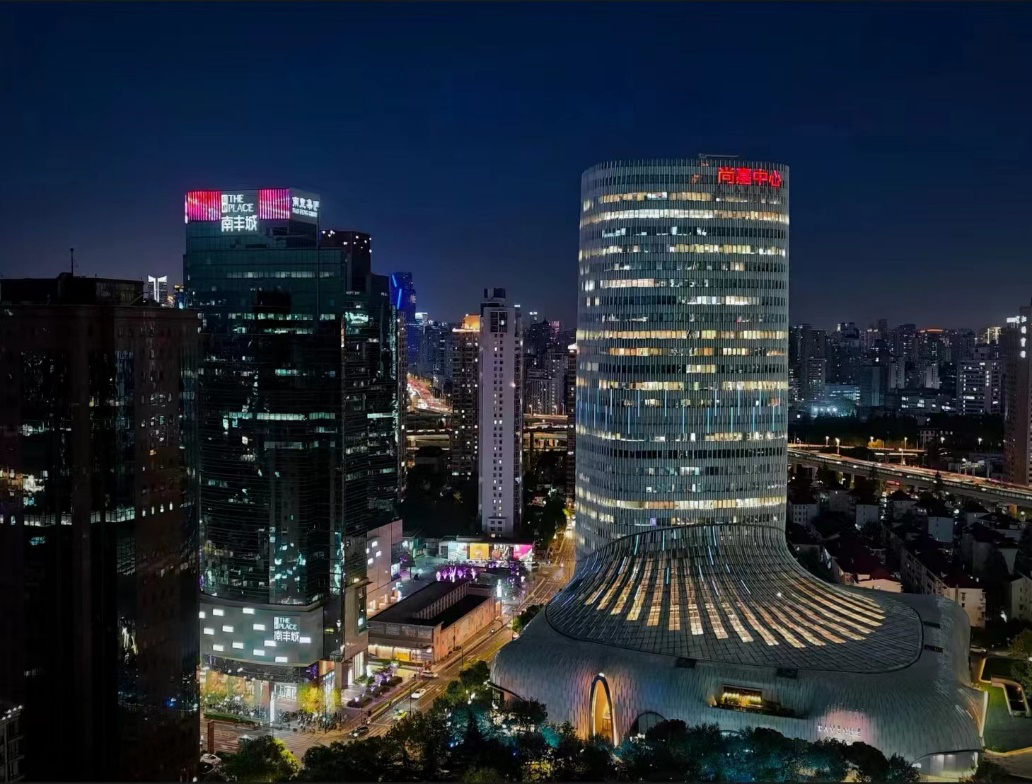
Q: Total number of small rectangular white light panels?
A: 12